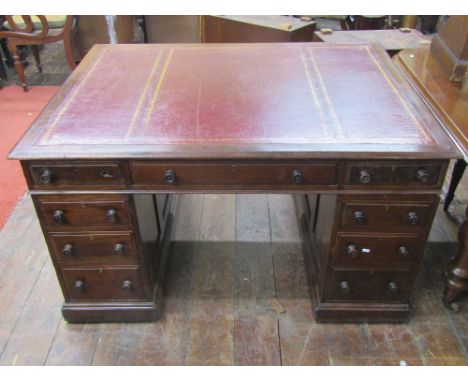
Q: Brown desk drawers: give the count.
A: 9